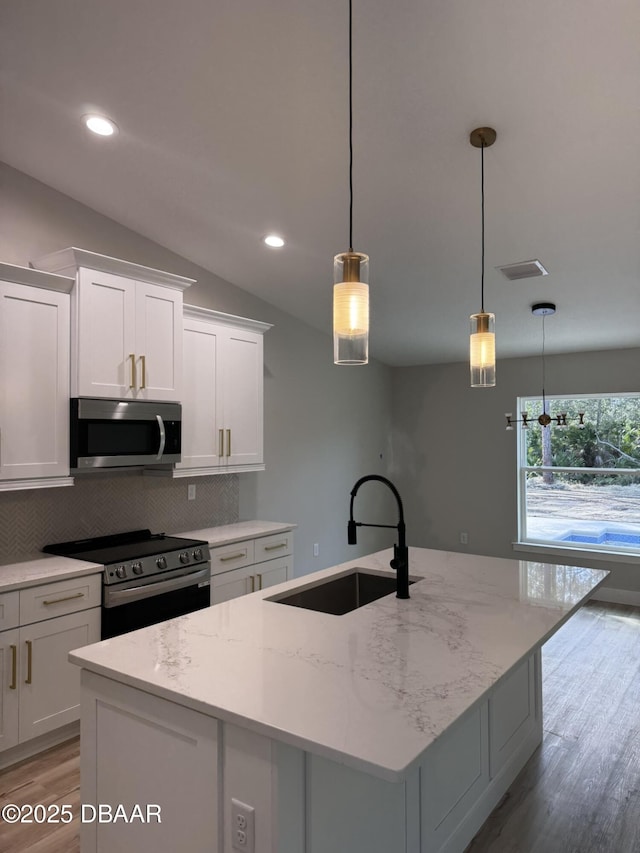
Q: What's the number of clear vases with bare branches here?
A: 0